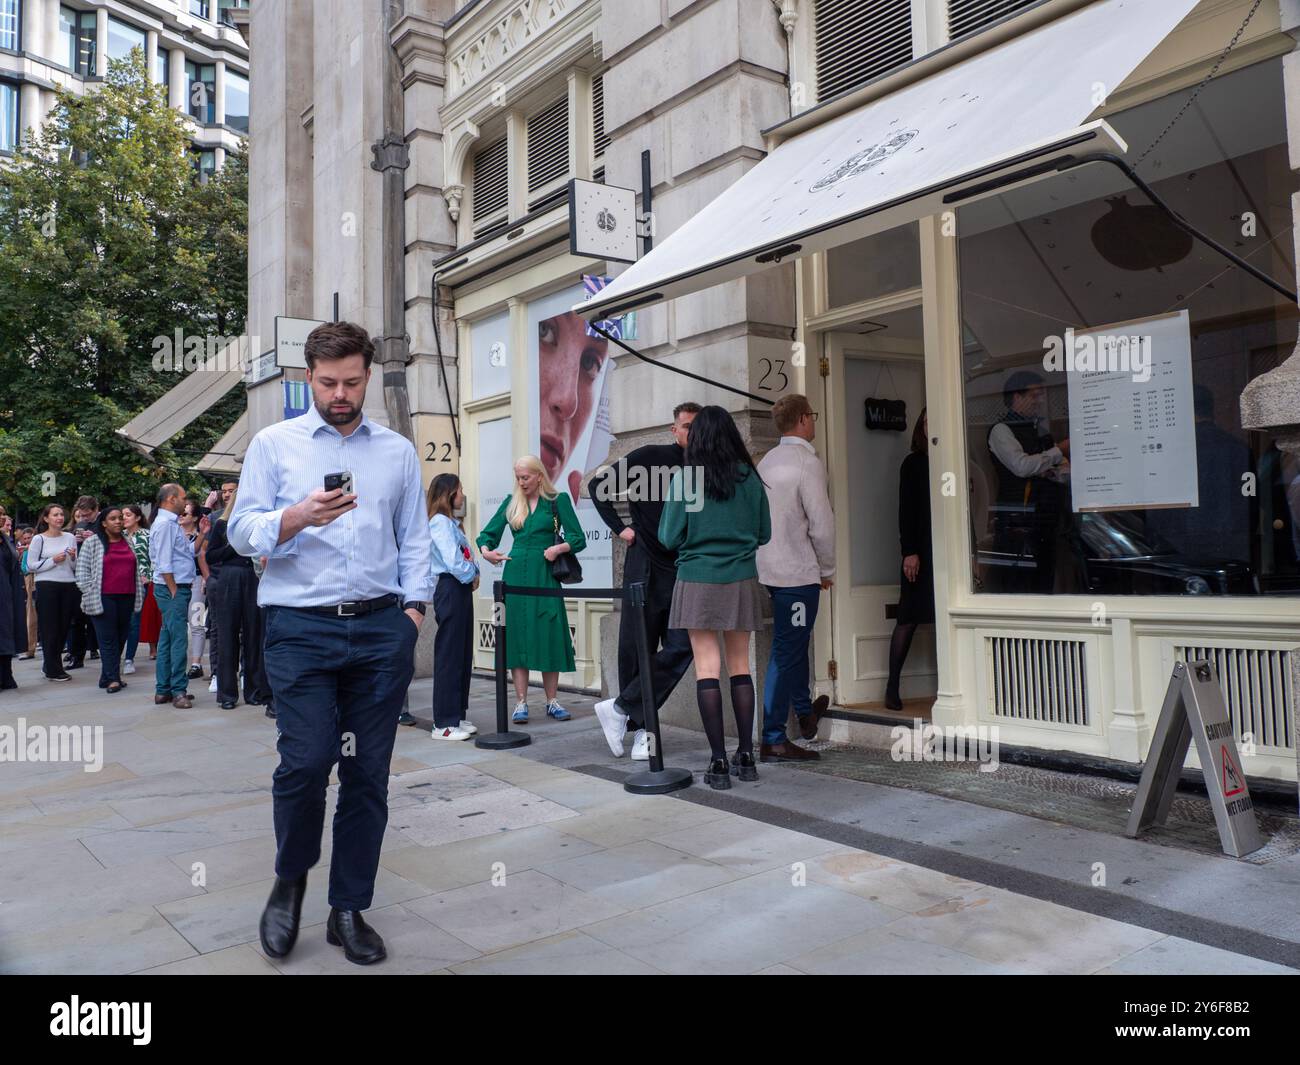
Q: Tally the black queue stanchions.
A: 2